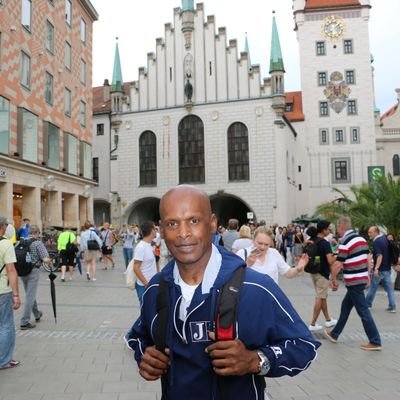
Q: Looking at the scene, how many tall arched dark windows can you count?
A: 3